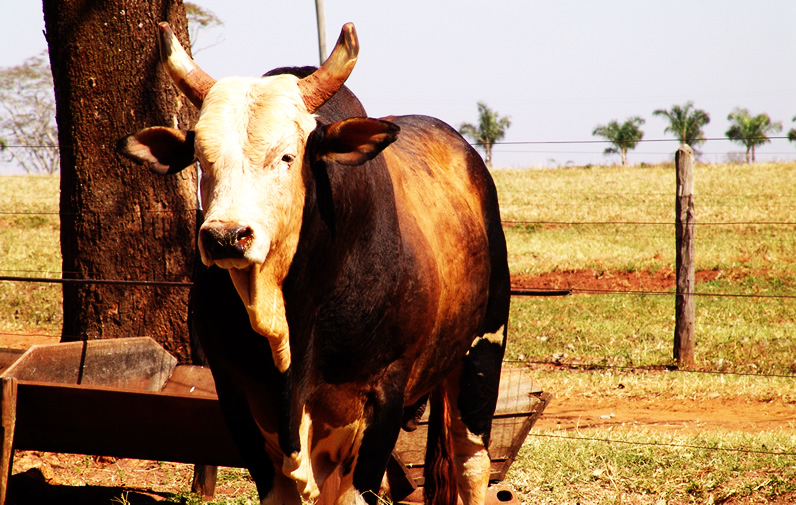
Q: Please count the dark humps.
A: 1